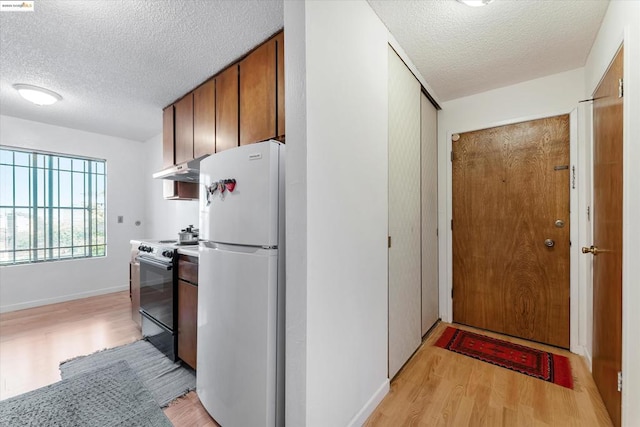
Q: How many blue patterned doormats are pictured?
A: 0